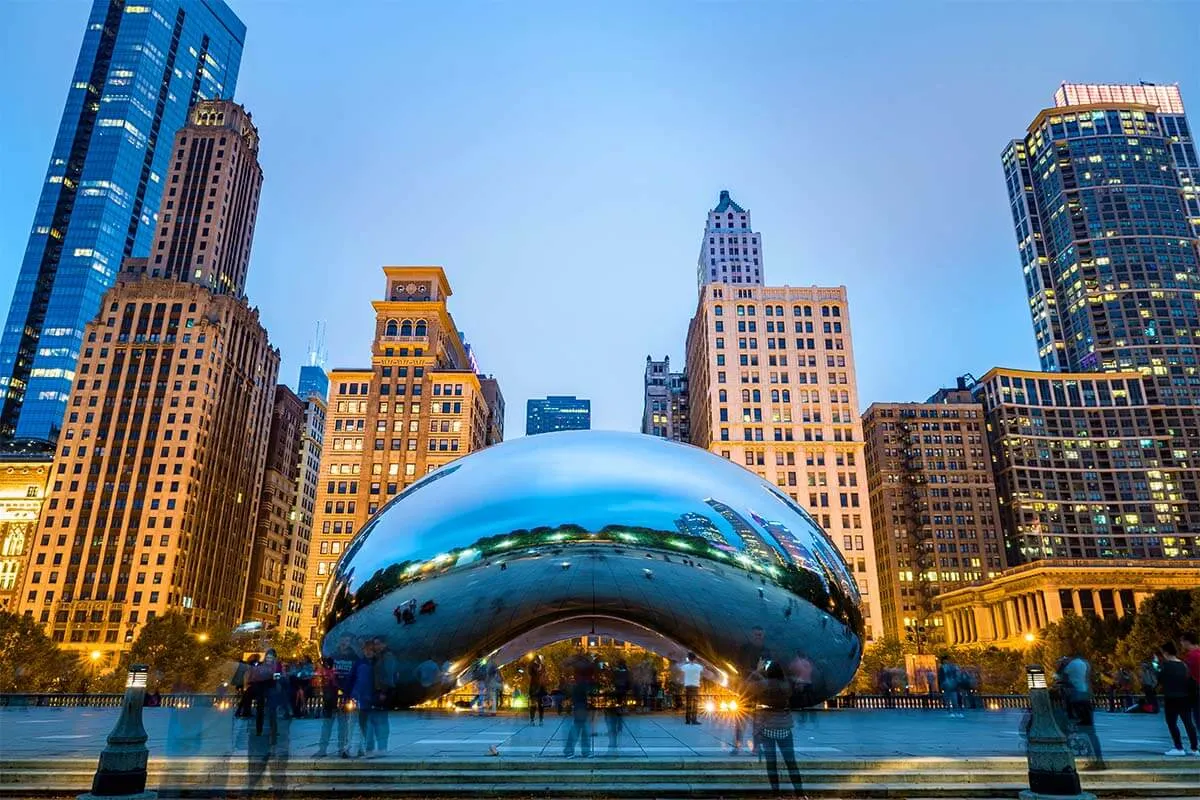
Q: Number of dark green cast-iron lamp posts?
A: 2